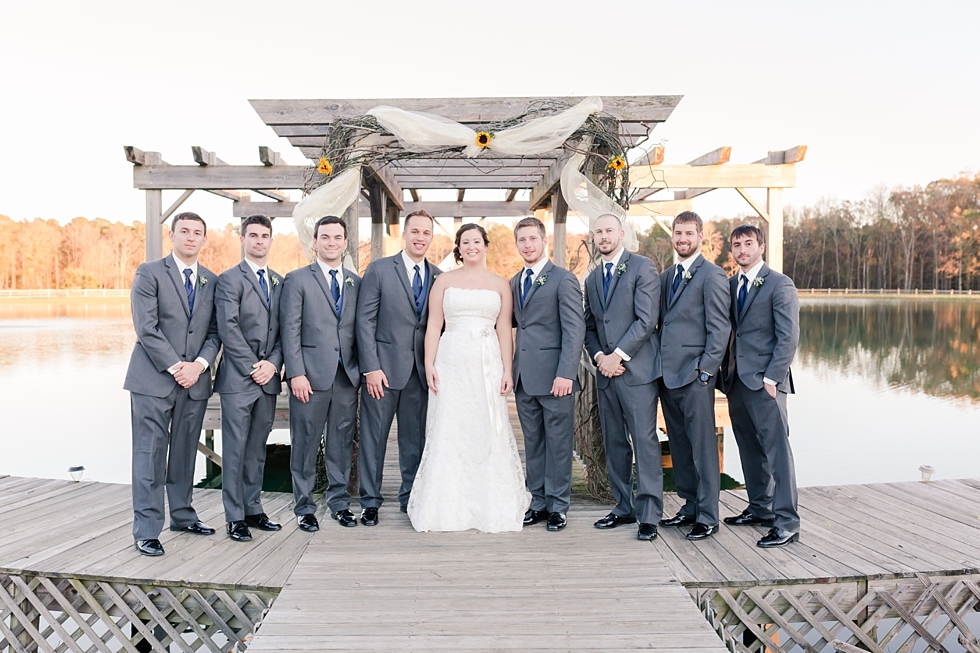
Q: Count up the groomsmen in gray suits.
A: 8